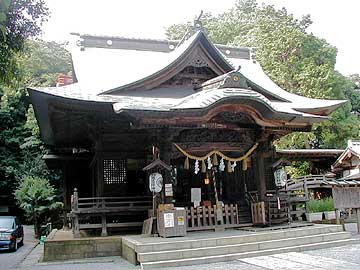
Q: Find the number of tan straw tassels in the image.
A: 5